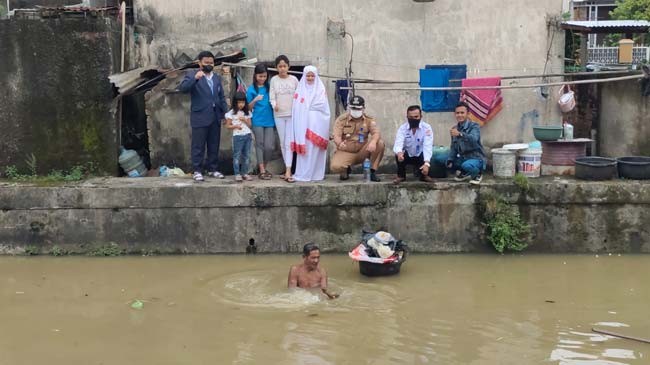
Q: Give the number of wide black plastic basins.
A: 3